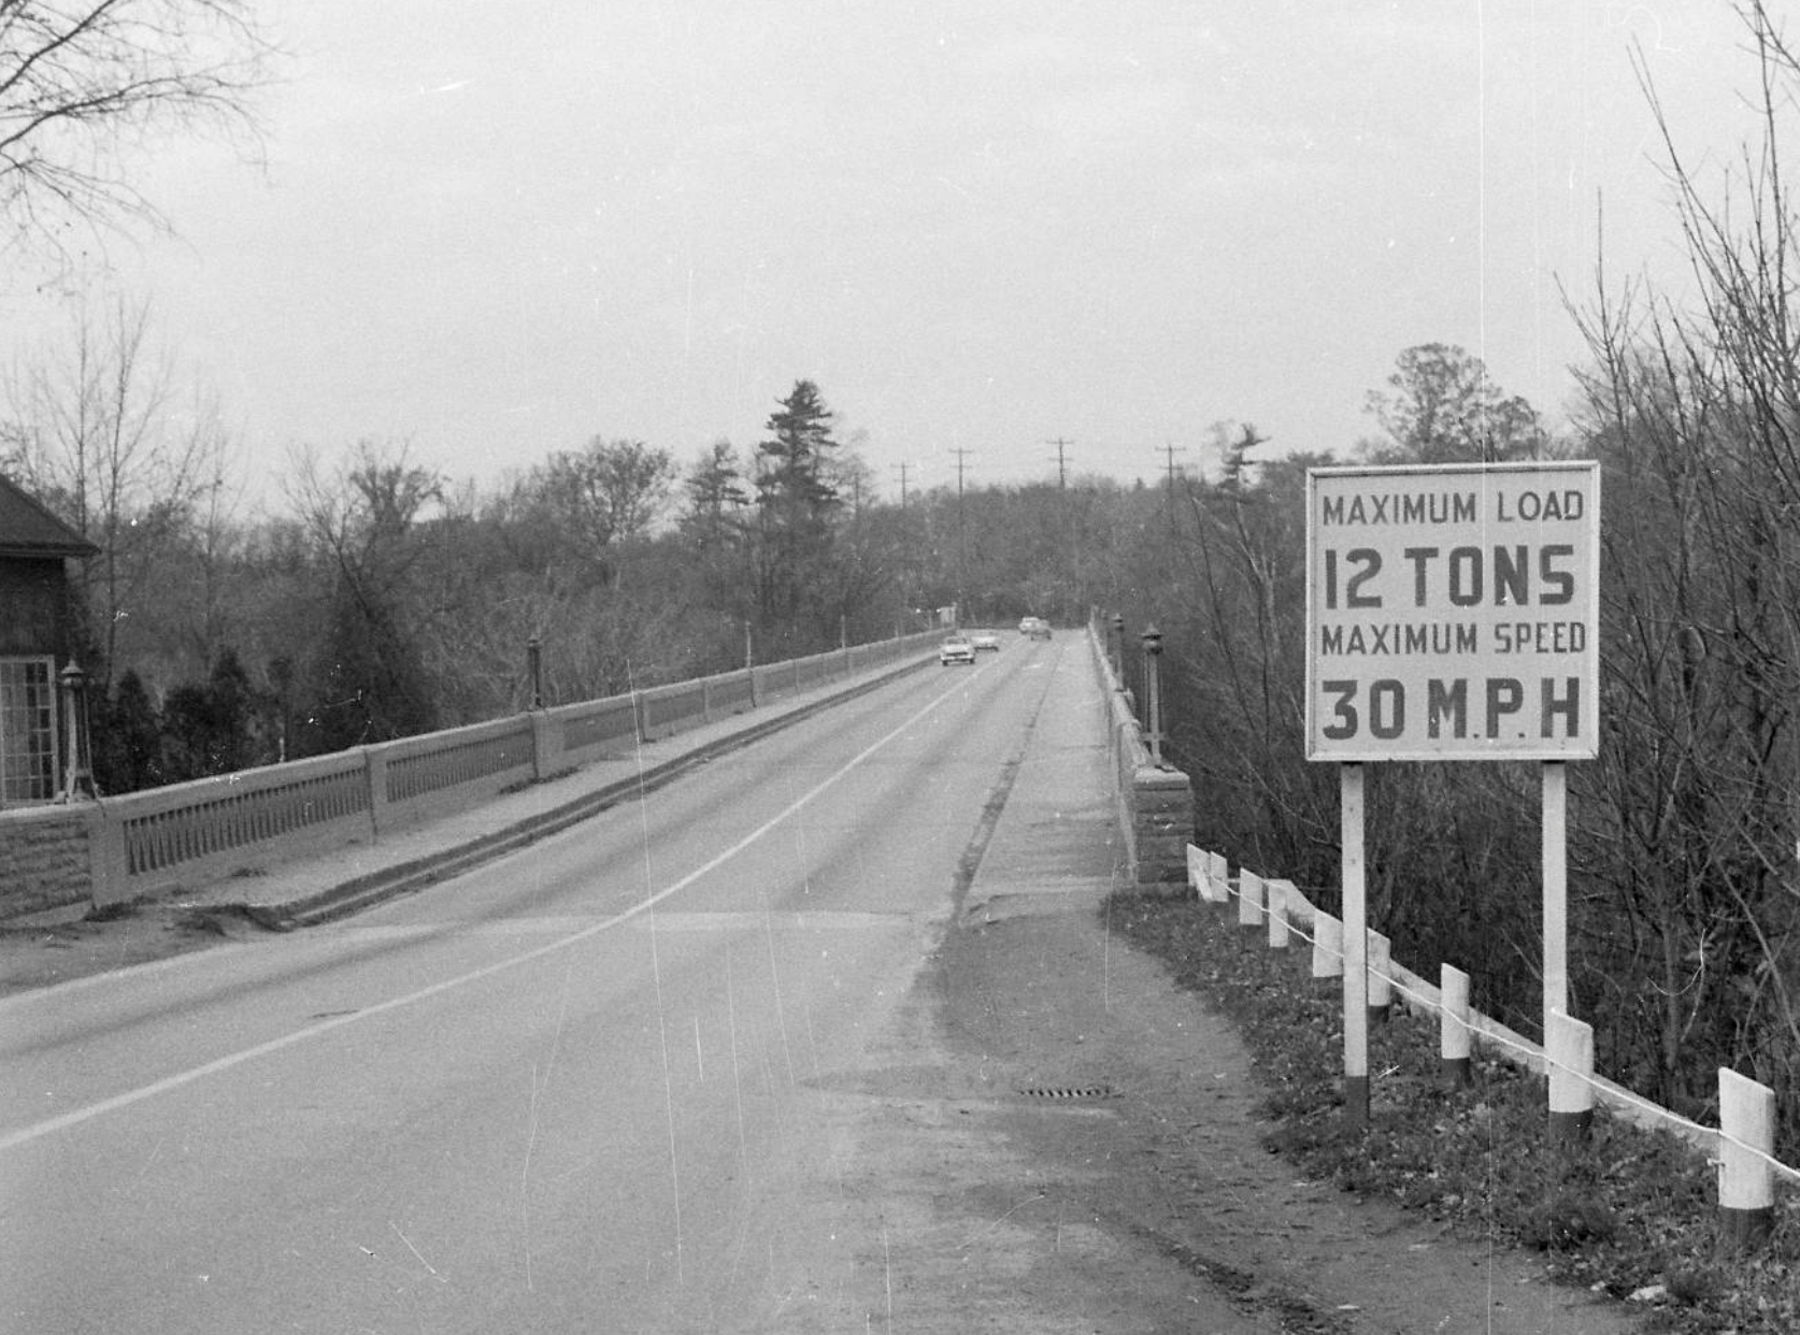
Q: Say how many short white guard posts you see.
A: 9